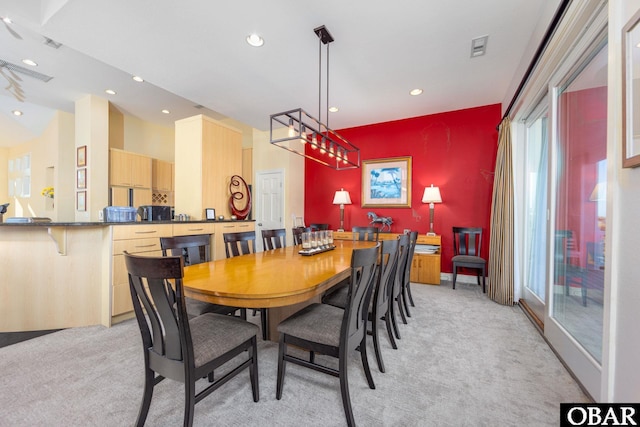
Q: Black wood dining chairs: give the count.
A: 12